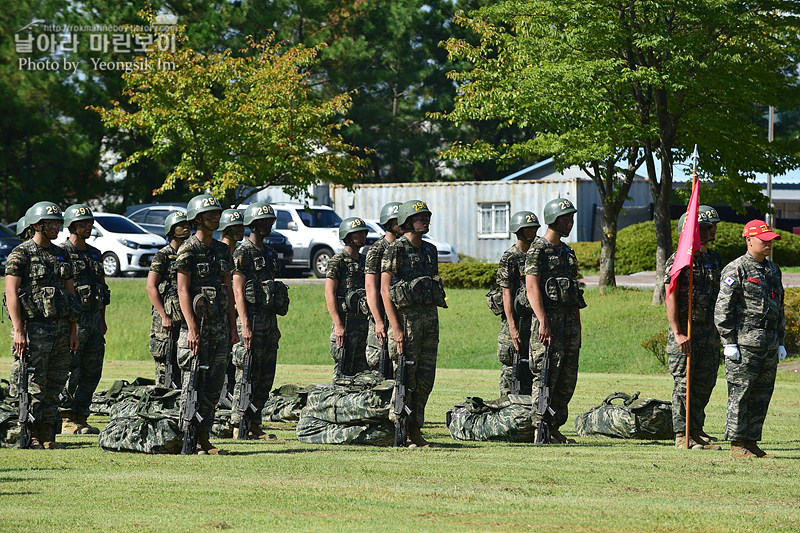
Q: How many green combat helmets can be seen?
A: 14